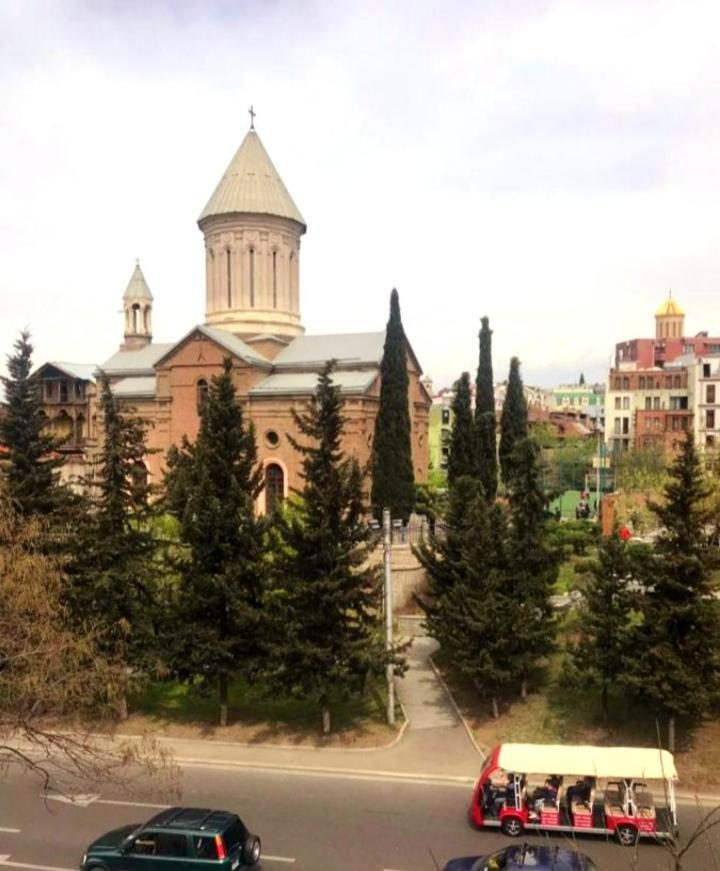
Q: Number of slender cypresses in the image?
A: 4